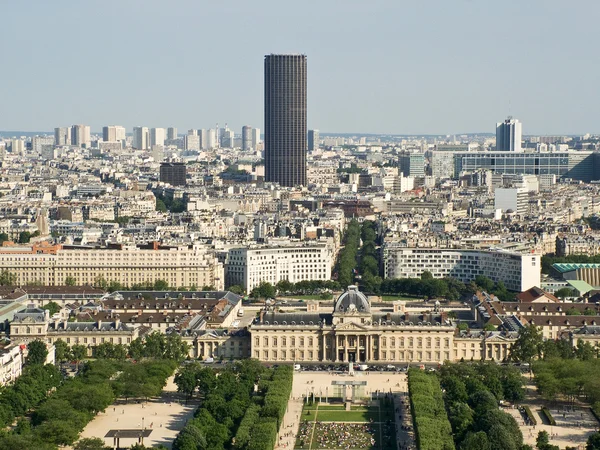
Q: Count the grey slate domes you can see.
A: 1